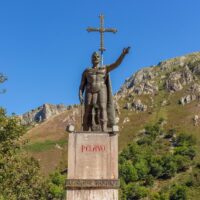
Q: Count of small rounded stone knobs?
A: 2